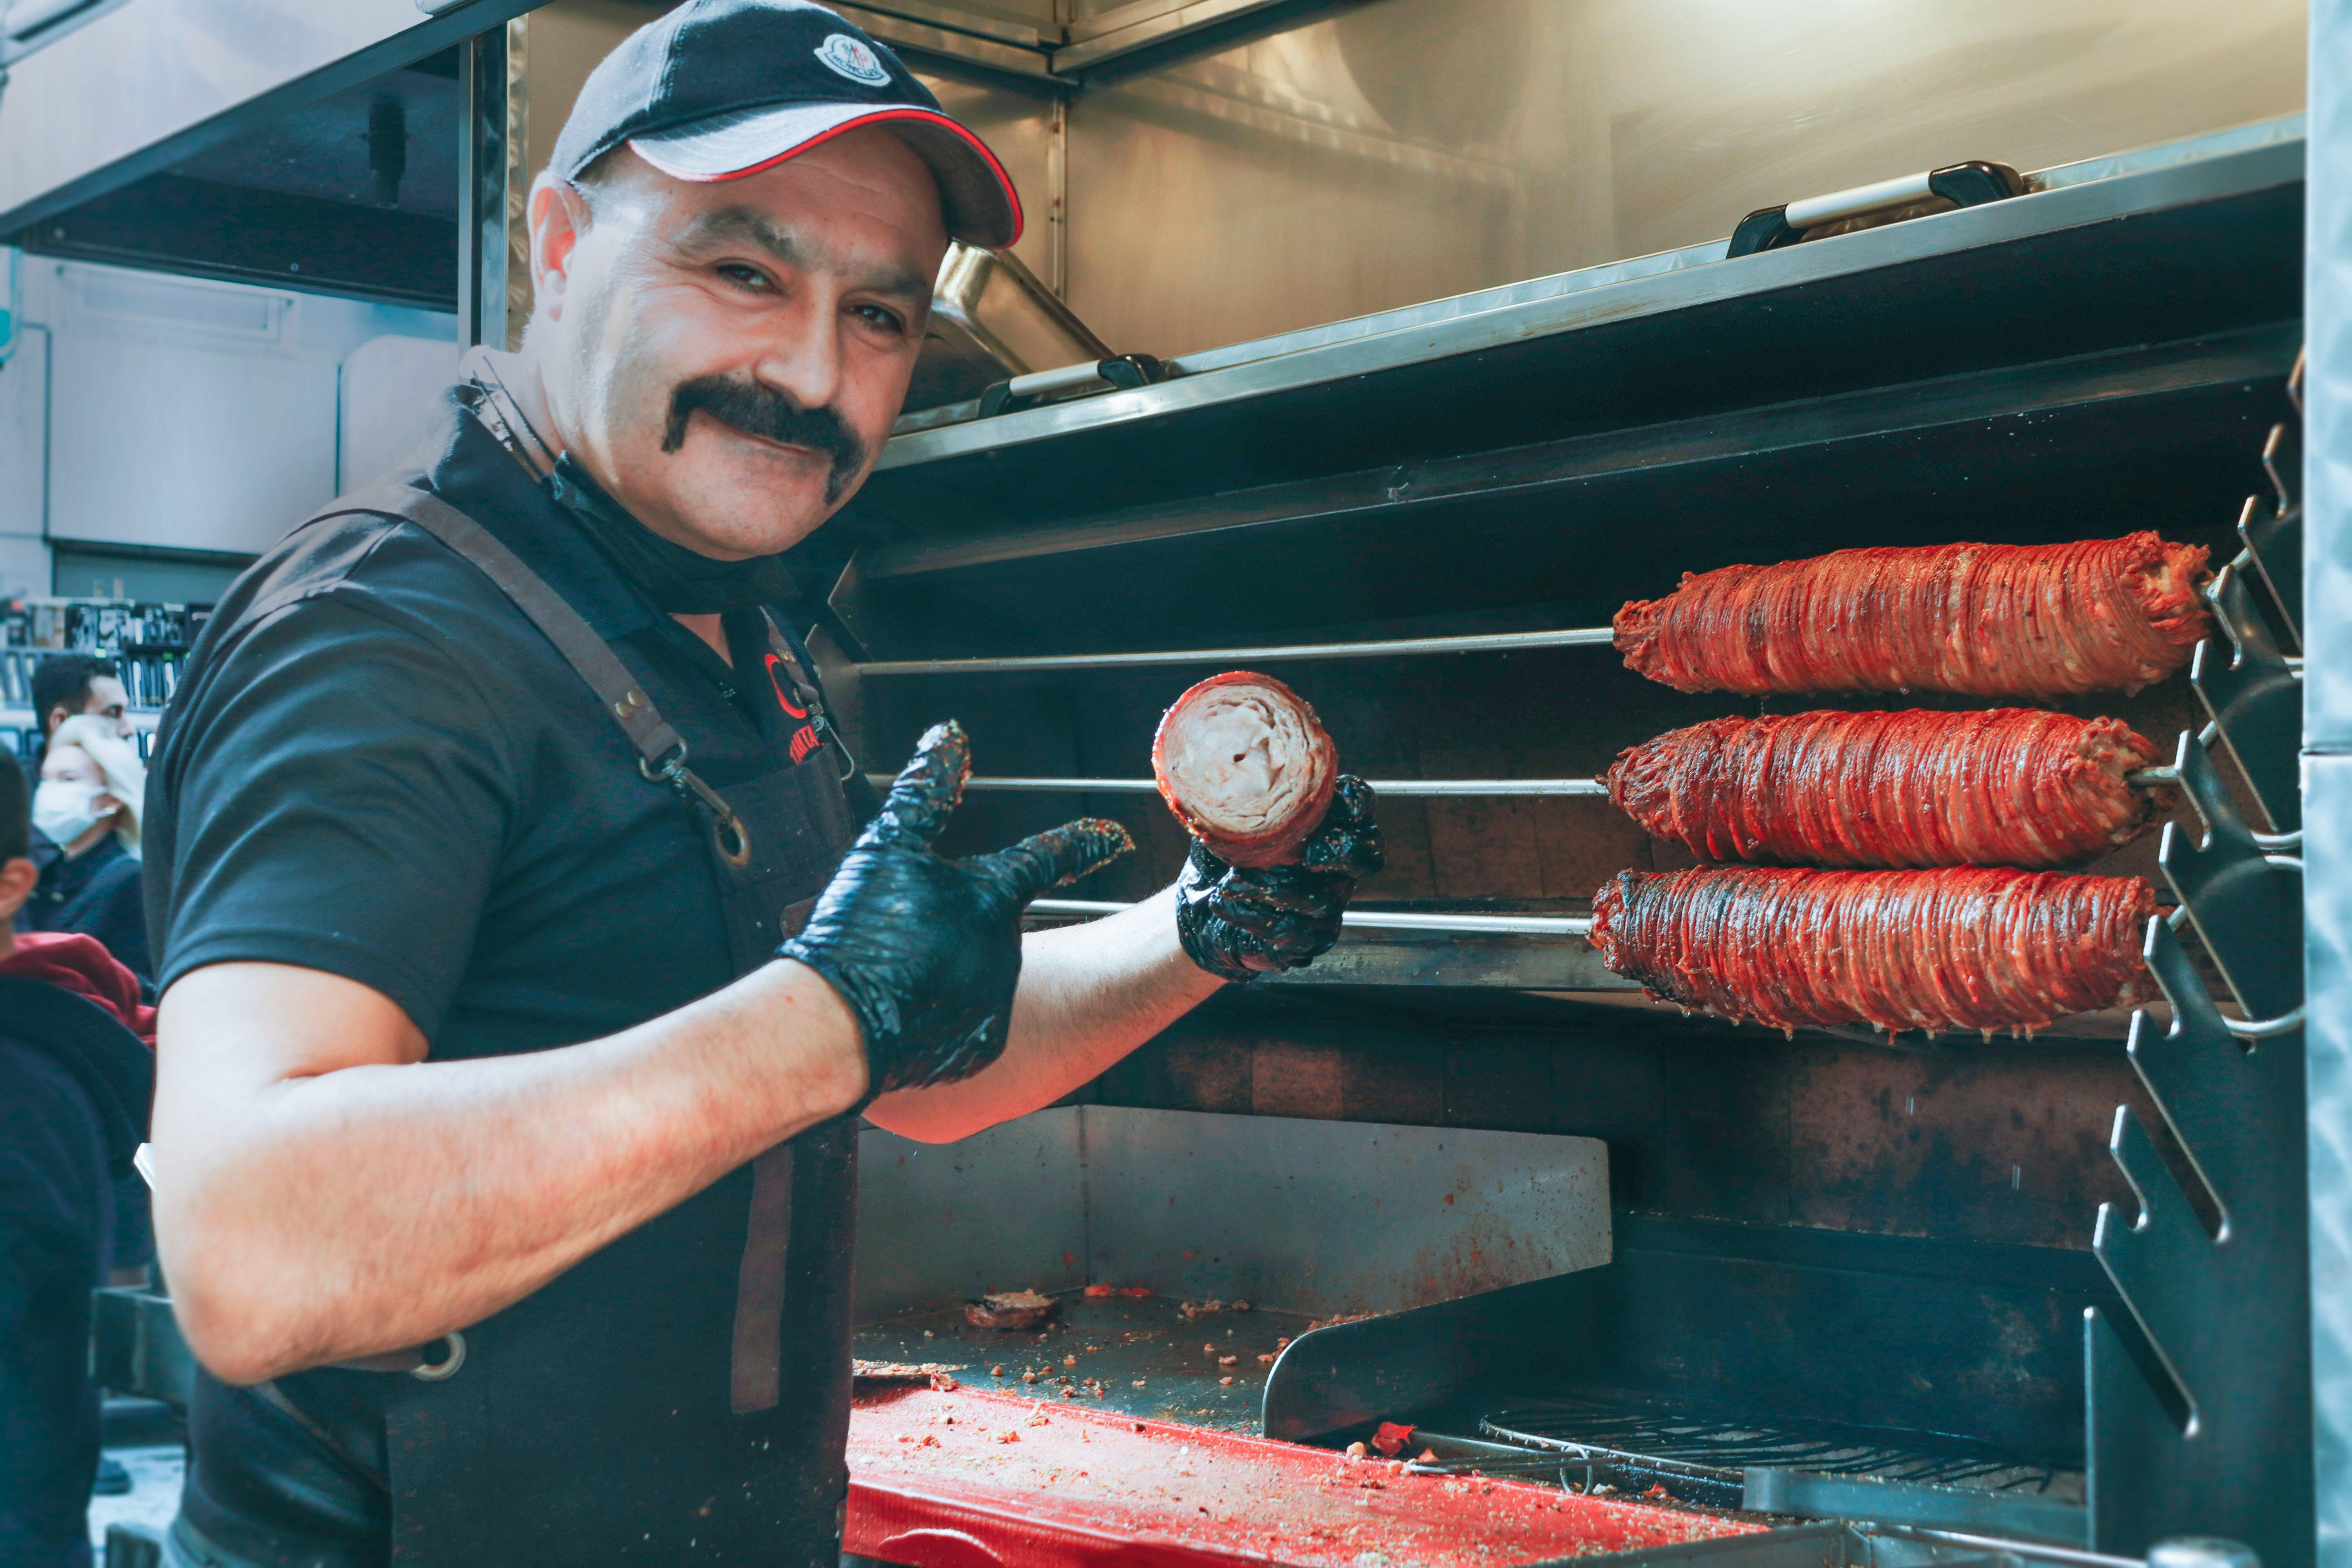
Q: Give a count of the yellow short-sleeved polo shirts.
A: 0